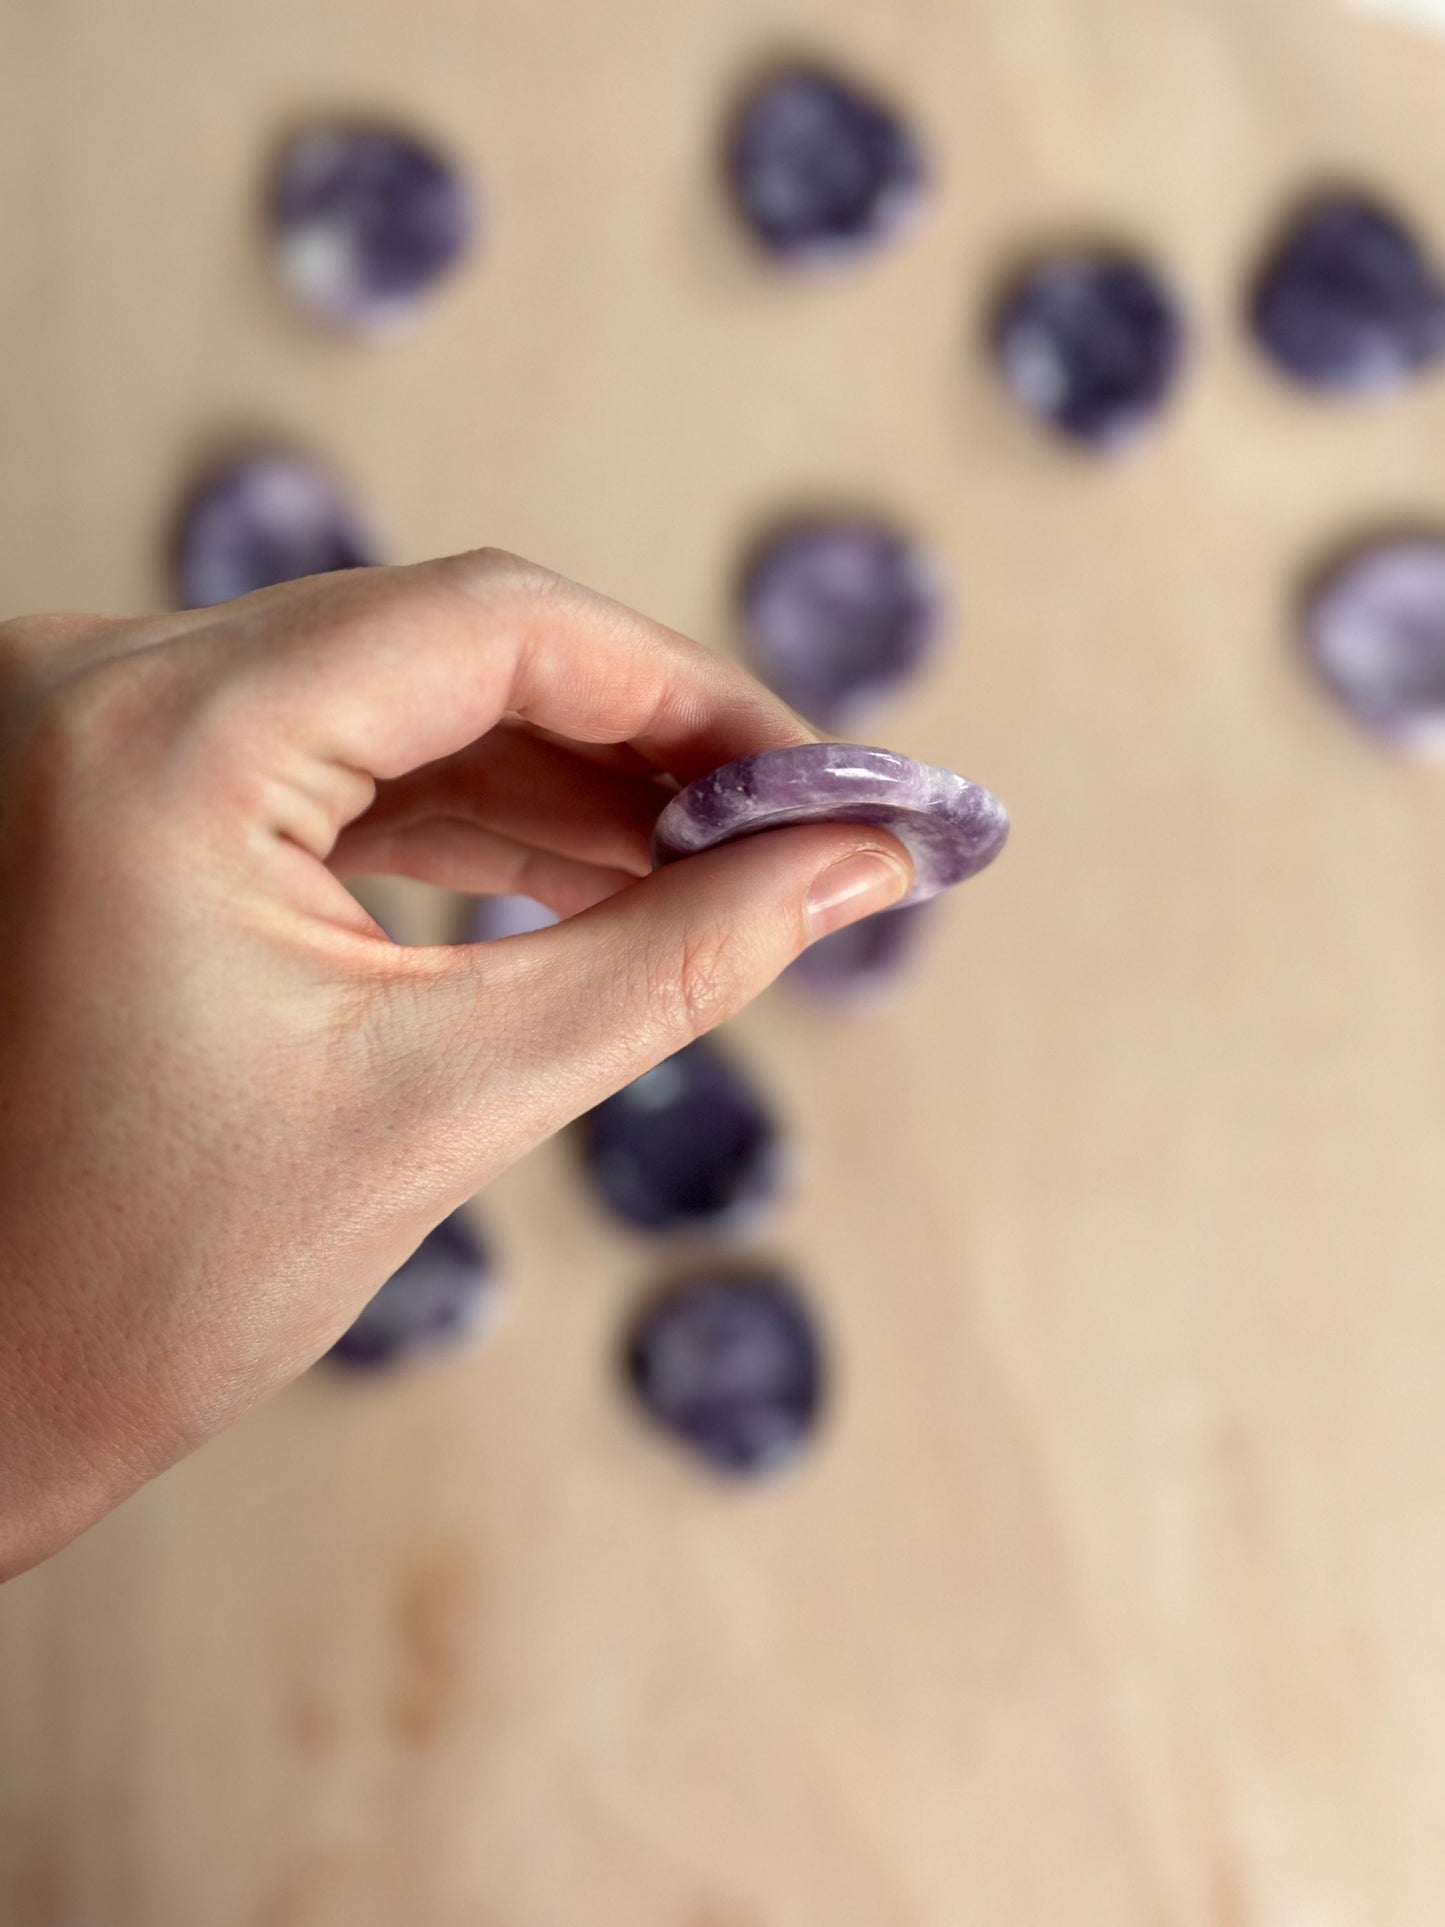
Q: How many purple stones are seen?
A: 13